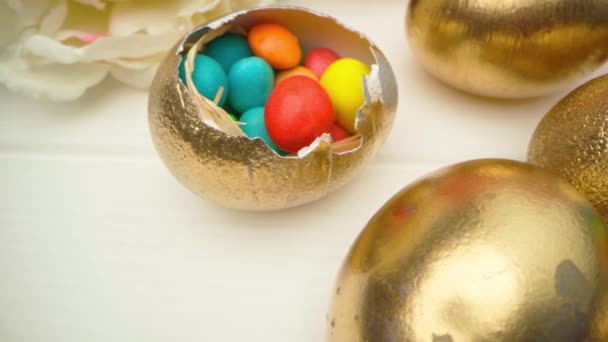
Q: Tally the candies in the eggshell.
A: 11